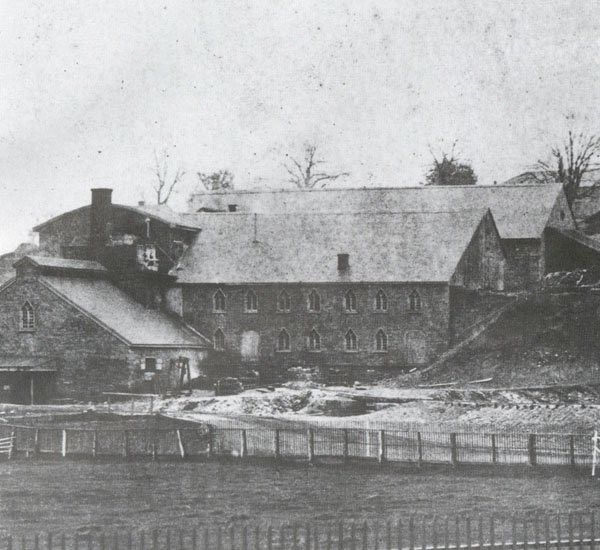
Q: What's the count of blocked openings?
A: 2